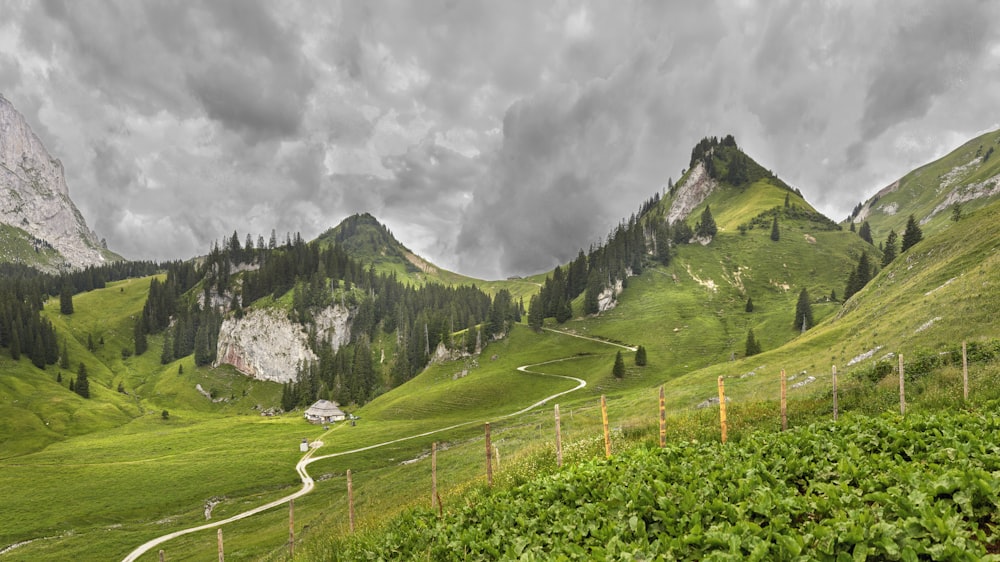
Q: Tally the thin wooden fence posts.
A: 14